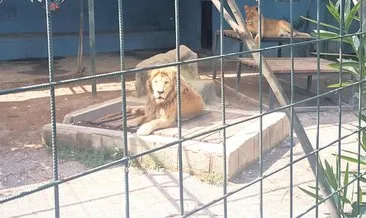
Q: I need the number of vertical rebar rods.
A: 9